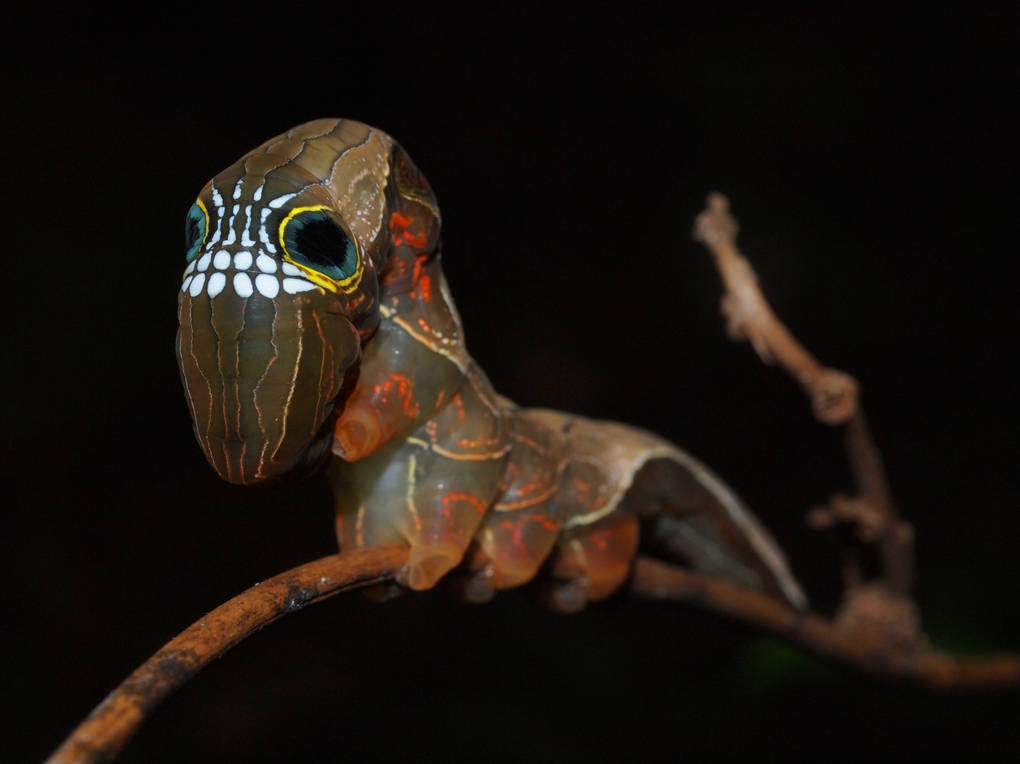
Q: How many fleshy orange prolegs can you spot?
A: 4